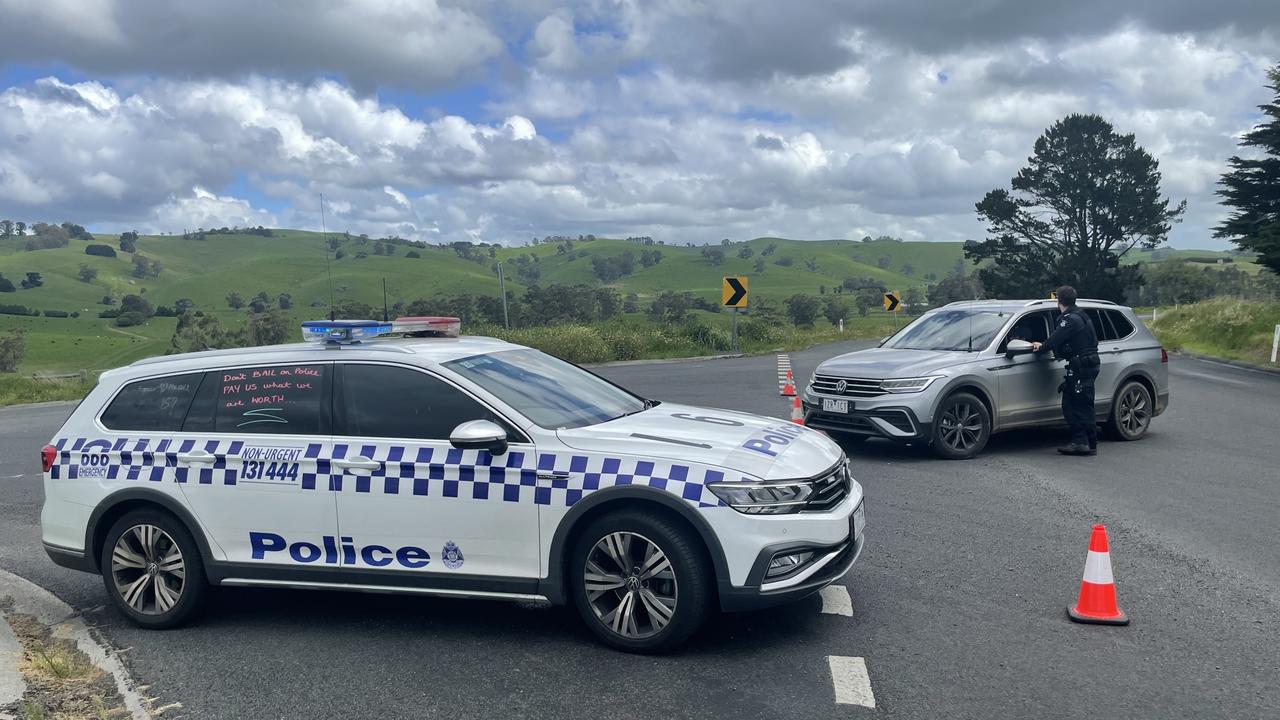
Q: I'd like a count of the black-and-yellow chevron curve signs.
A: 2